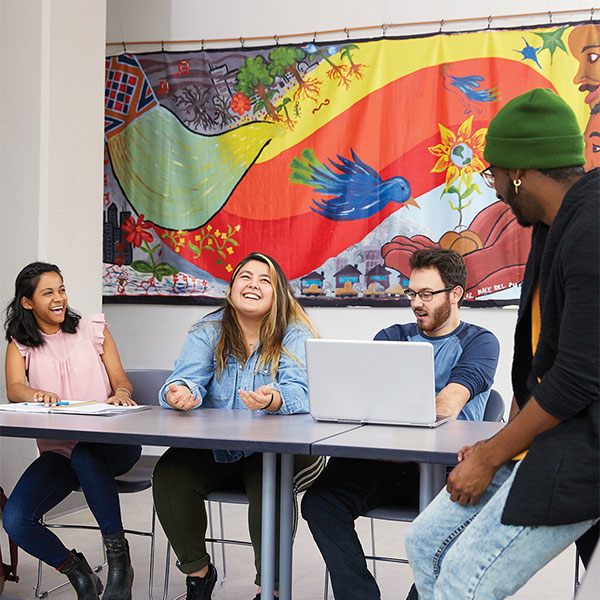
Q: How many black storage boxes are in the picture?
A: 0